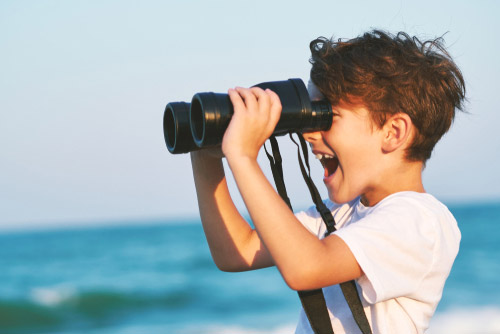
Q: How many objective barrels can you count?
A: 2